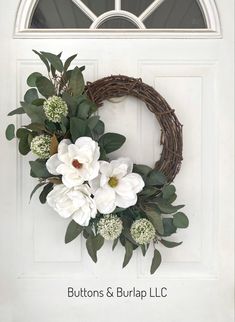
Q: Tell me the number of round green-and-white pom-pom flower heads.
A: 4